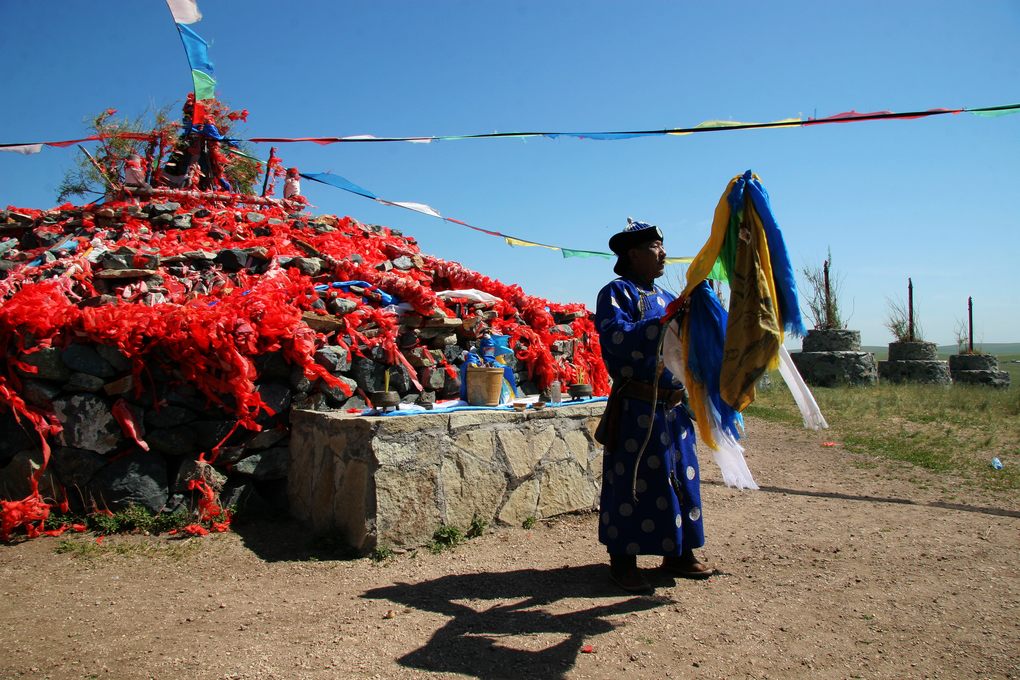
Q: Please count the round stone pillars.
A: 3